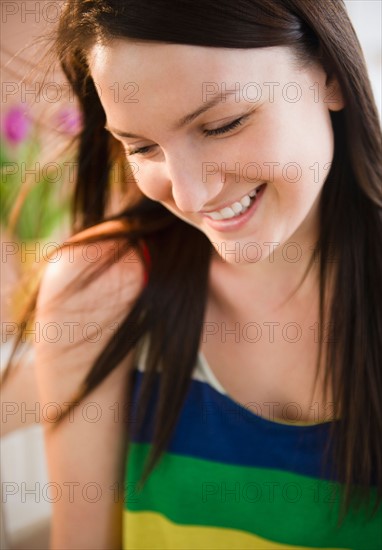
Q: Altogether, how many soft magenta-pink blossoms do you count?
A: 2